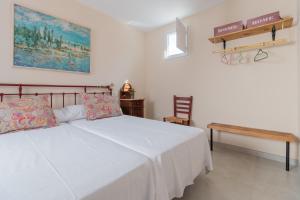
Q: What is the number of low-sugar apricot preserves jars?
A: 0